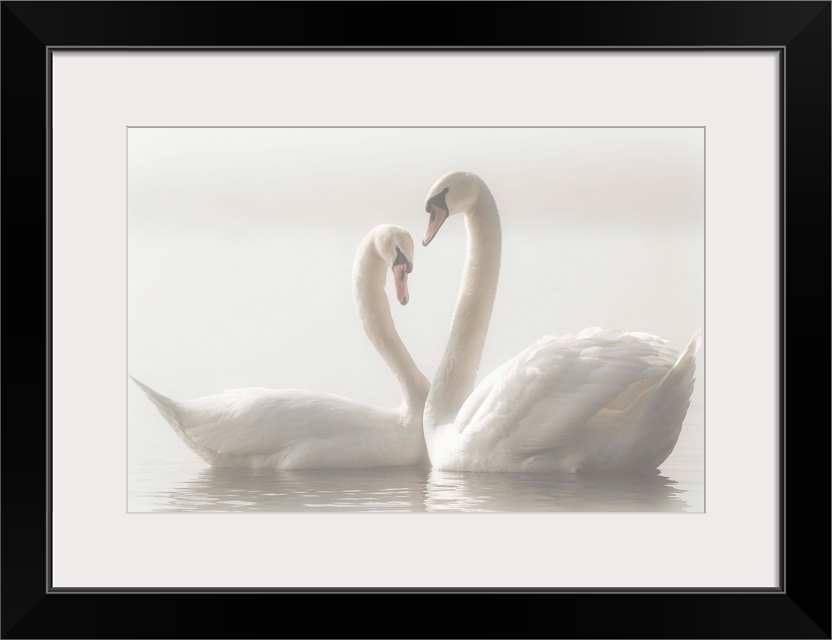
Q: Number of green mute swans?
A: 0